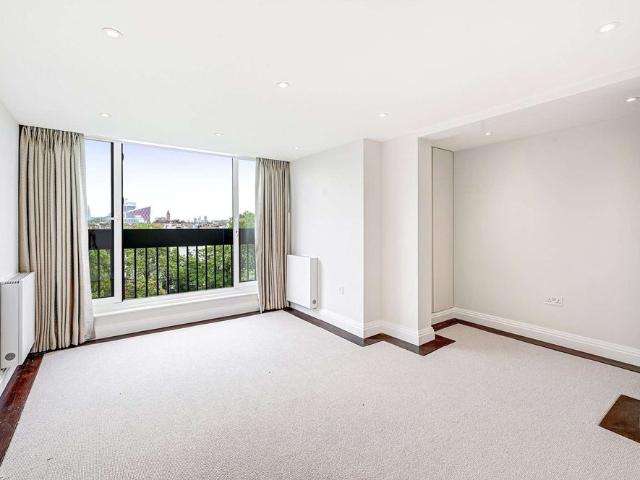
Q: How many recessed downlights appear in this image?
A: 9